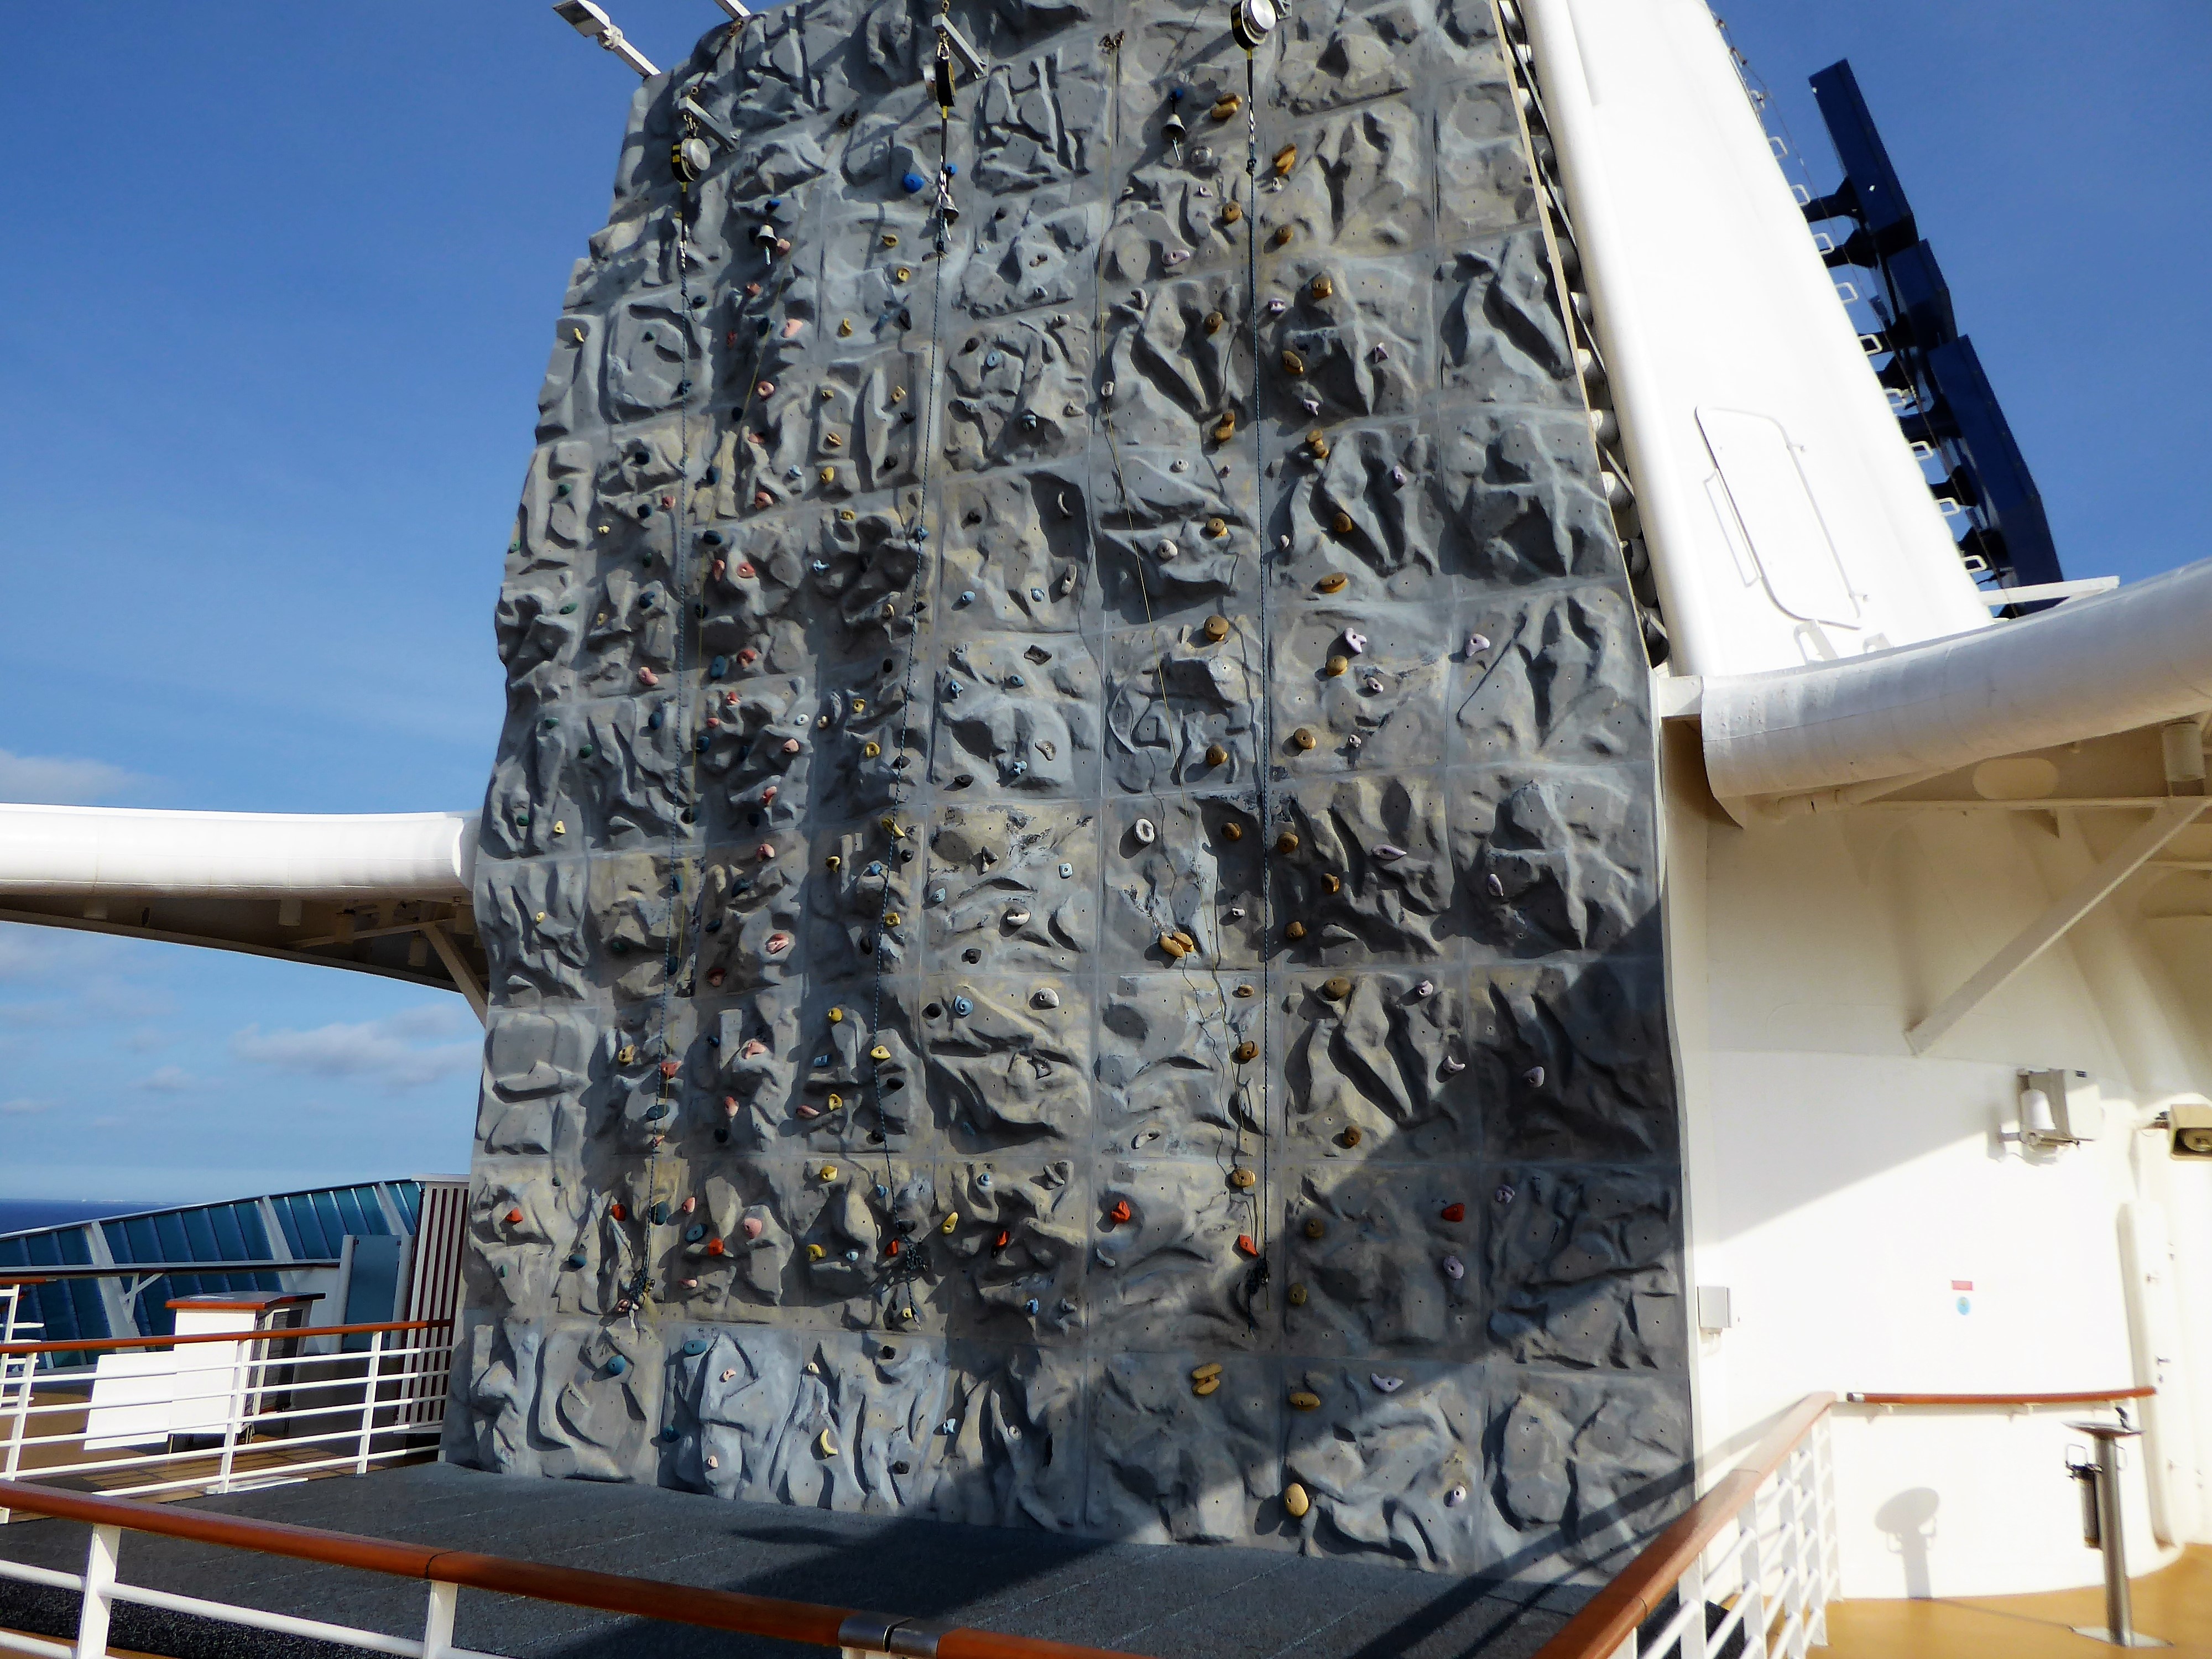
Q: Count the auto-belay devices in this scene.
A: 3